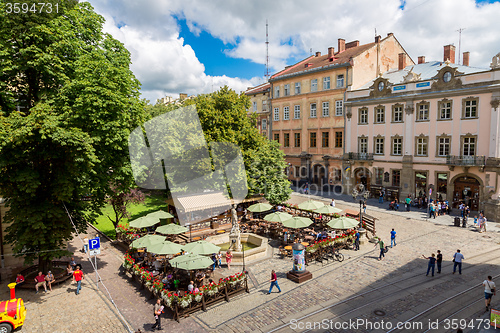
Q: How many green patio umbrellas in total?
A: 13